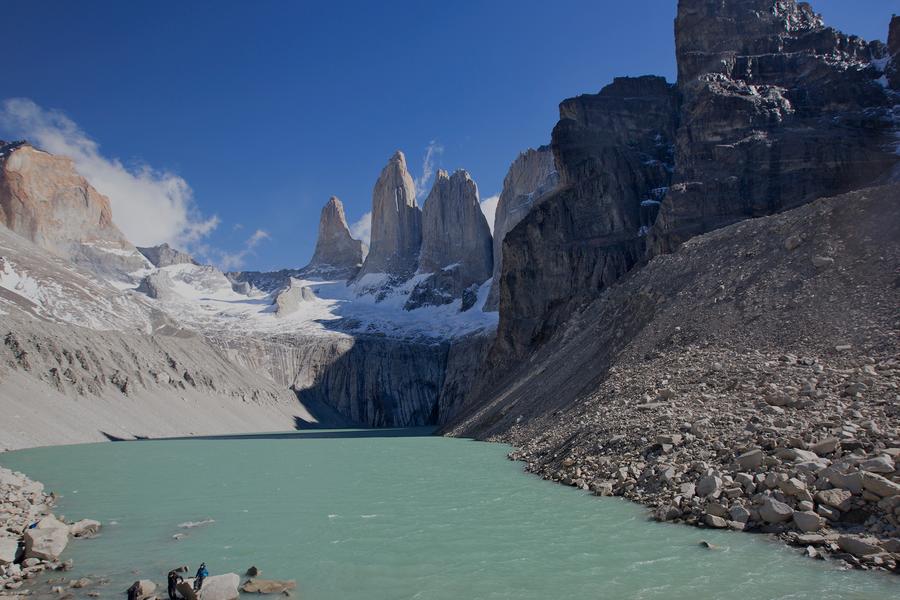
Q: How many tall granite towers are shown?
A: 3